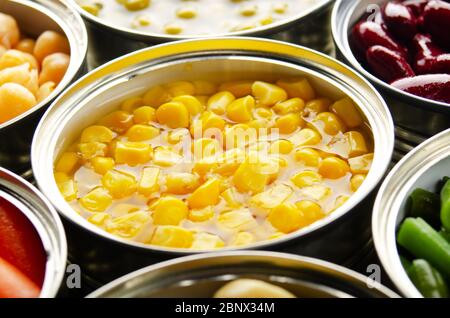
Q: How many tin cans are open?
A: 7